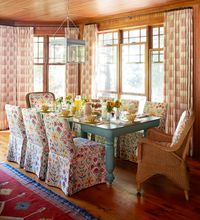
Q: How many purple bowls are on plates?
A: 0